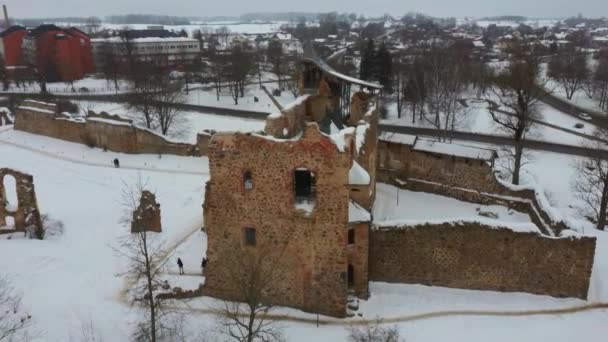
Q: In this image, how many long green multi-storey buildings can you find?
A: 0